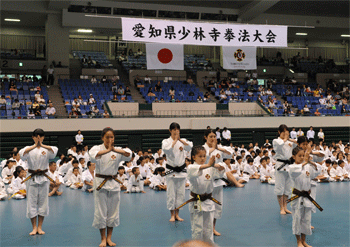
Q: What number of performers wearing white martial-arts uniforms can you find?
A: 8